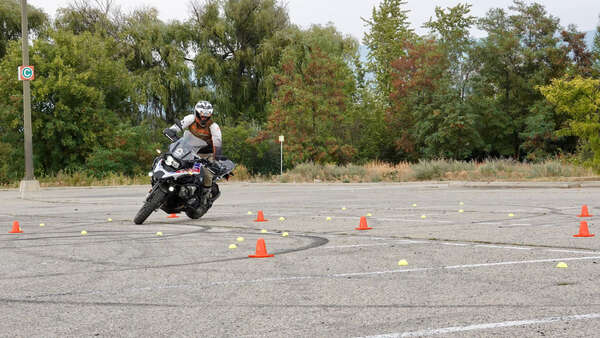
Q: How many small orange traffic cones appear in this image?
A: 7